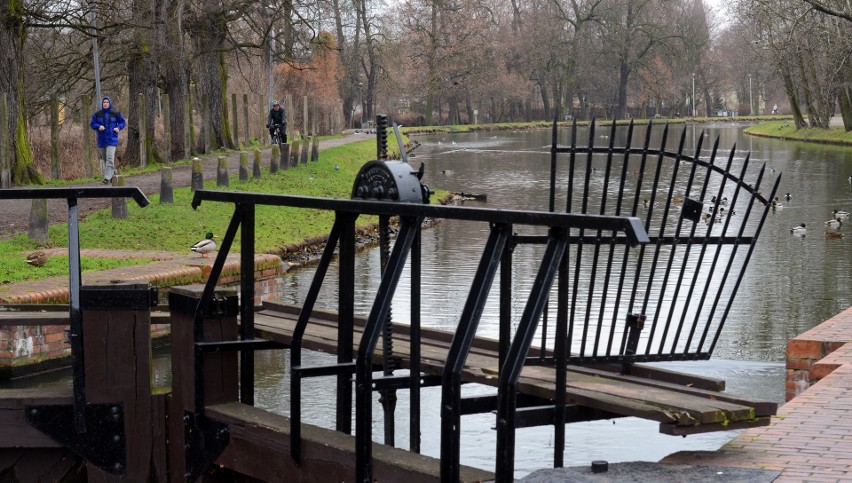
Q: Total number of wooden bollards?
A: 12